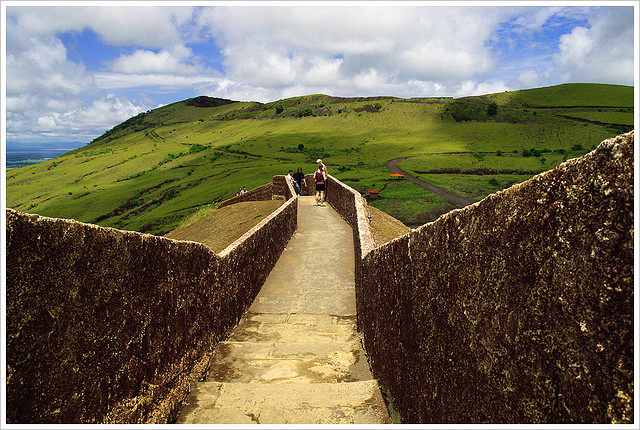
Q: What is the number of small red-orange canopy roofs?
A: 2